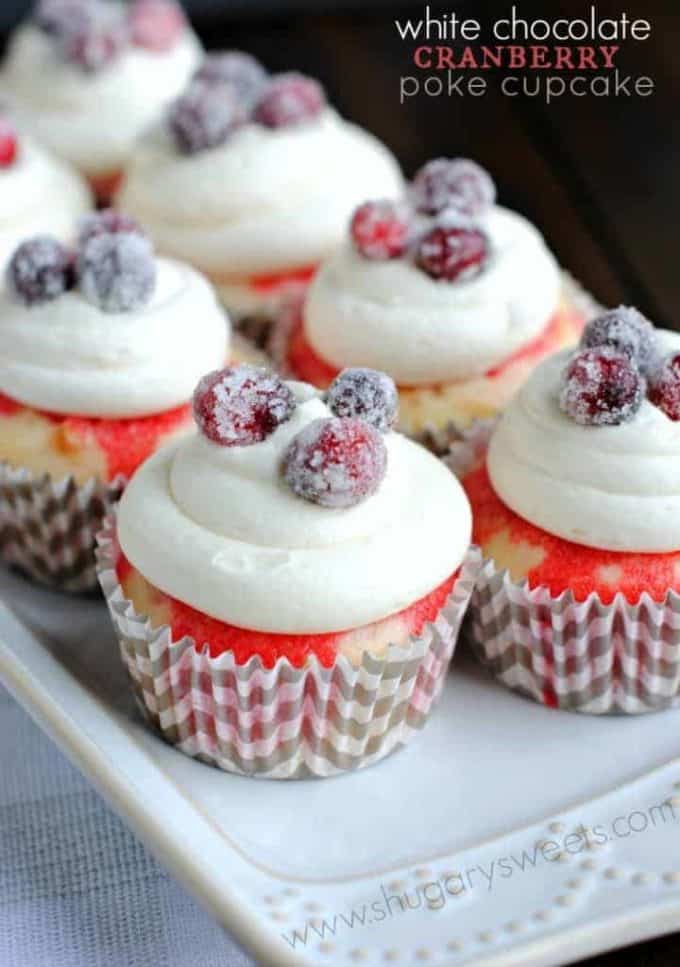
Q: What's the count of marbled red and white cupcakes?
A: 7